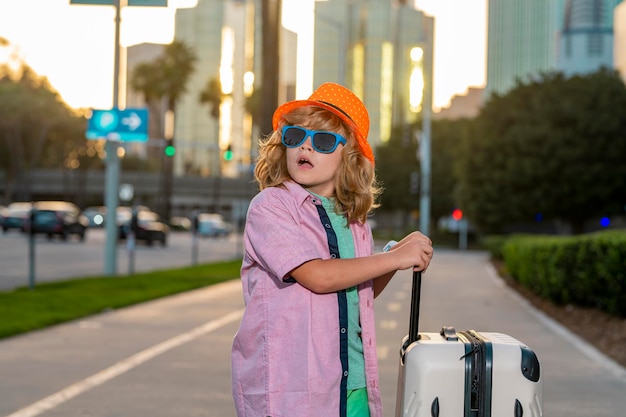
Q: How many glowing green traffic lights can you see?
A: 2